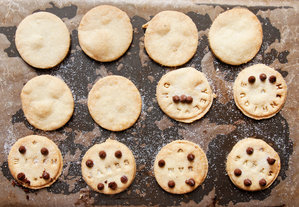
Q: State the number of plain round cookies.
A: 6